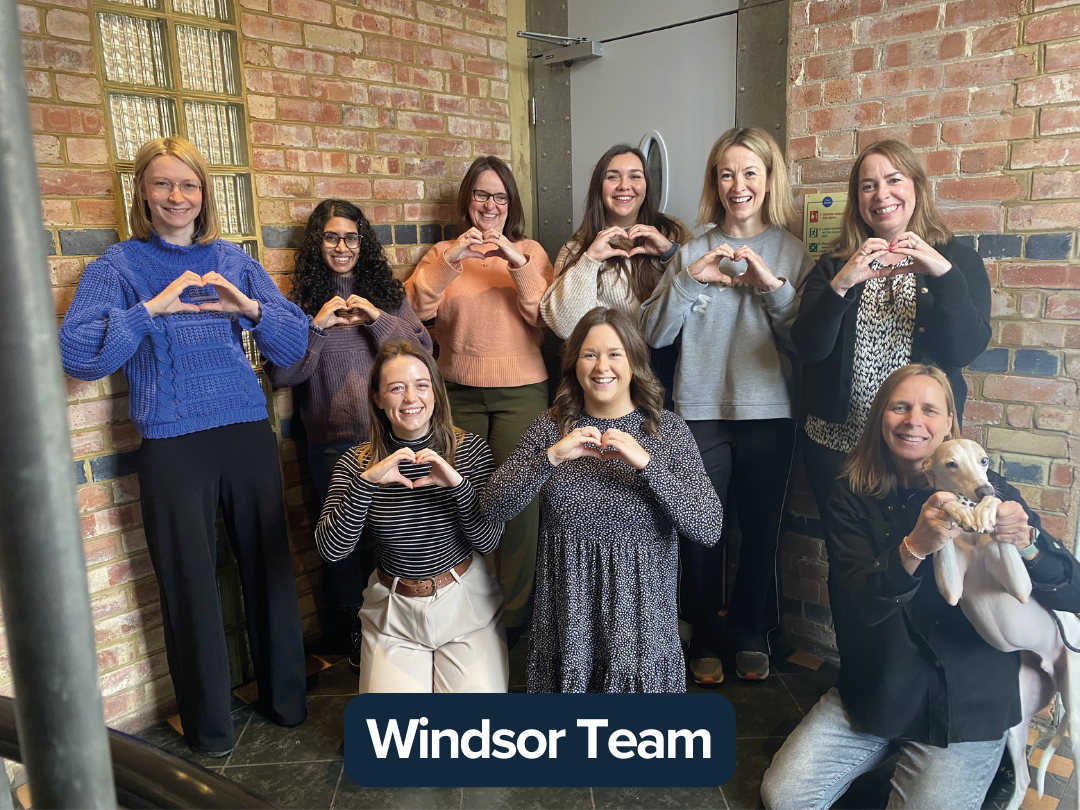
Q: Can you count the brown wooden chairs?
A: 0